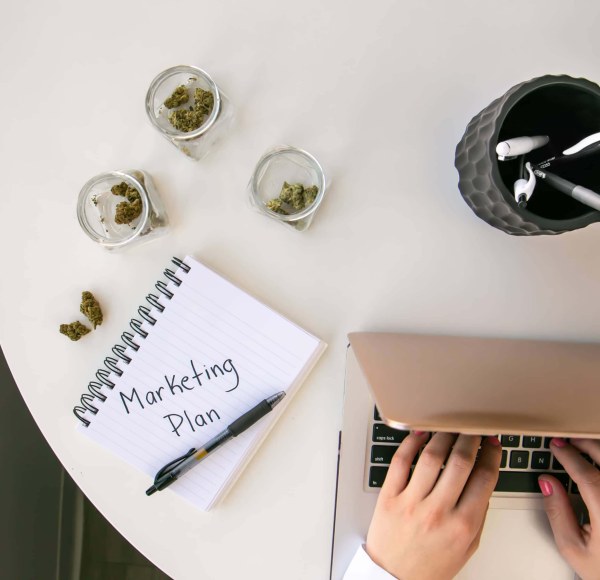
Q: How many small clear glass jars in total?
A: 3